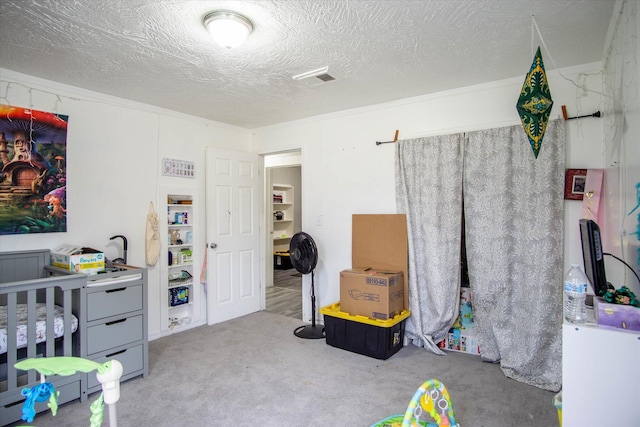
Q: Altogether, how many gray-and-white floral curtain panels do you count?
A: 2